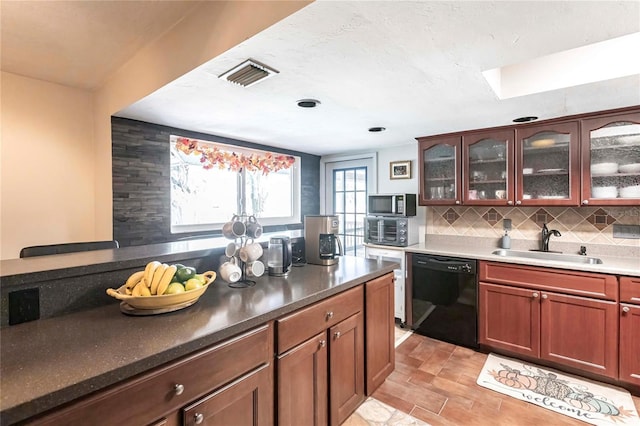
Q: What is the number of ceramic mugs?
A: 6